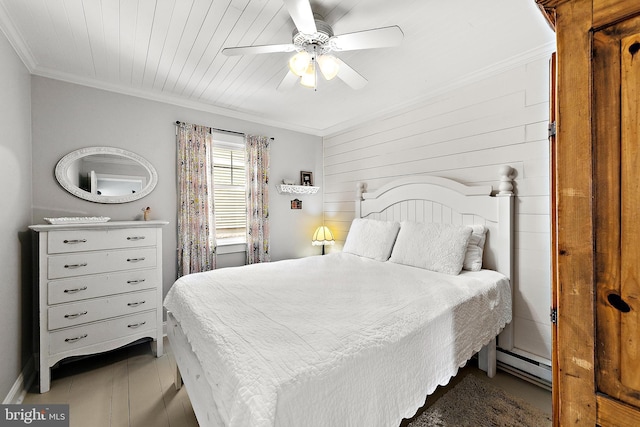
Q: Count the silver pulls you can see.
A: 10